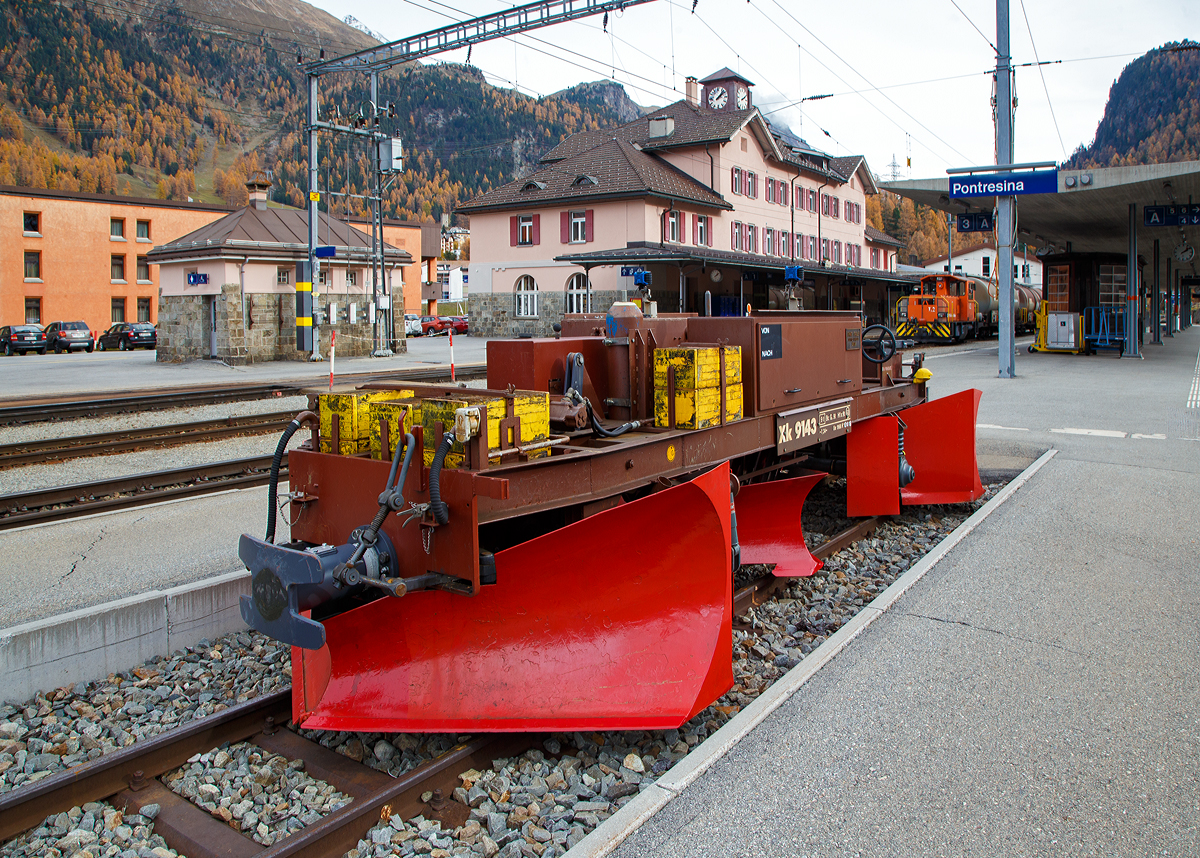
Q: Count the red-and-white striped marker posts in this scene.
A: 2